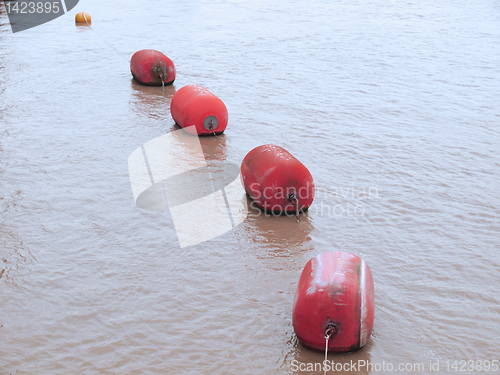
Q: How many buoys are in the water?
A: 5